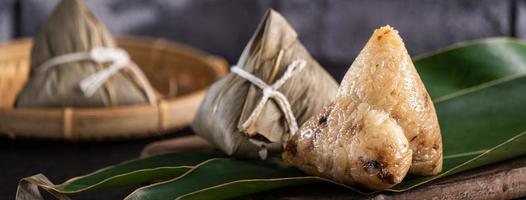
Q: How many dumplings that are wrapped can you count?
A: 2